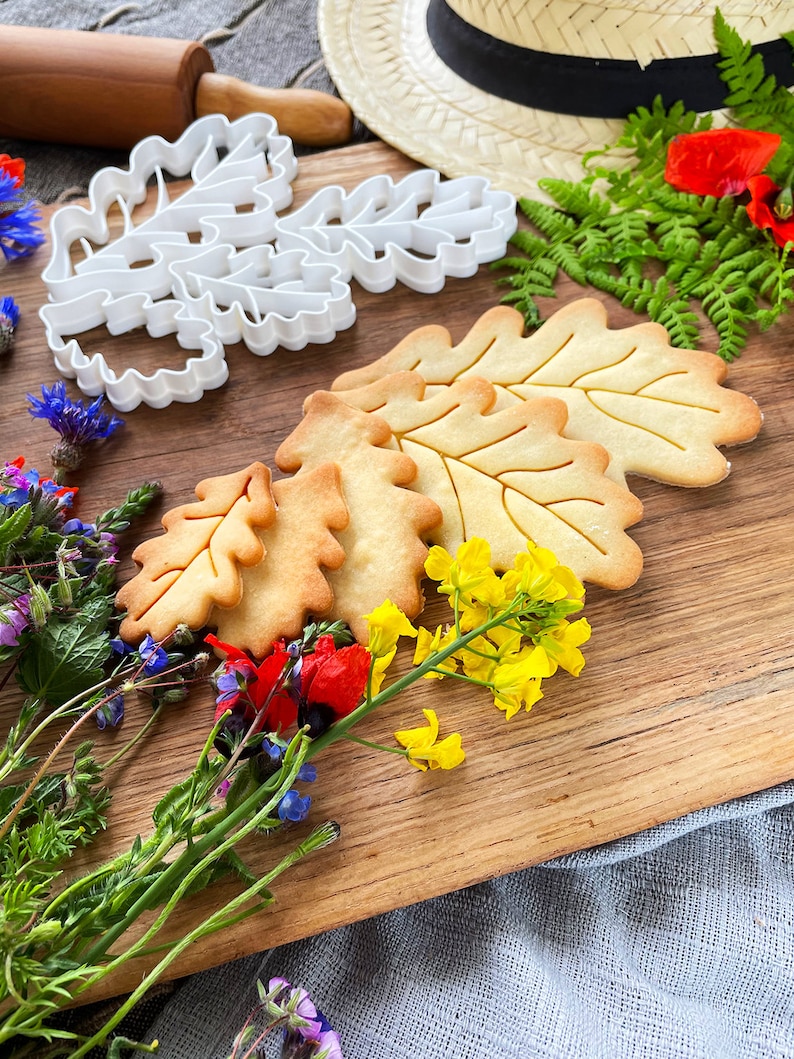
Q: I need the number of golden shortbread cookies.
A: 5